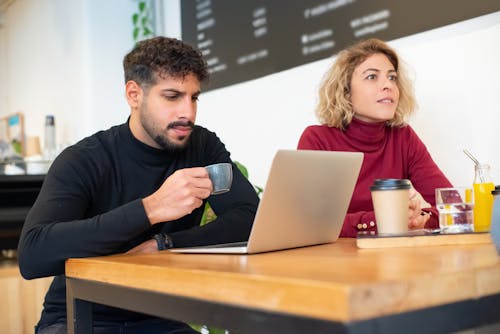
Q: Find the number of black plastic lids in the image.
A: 2